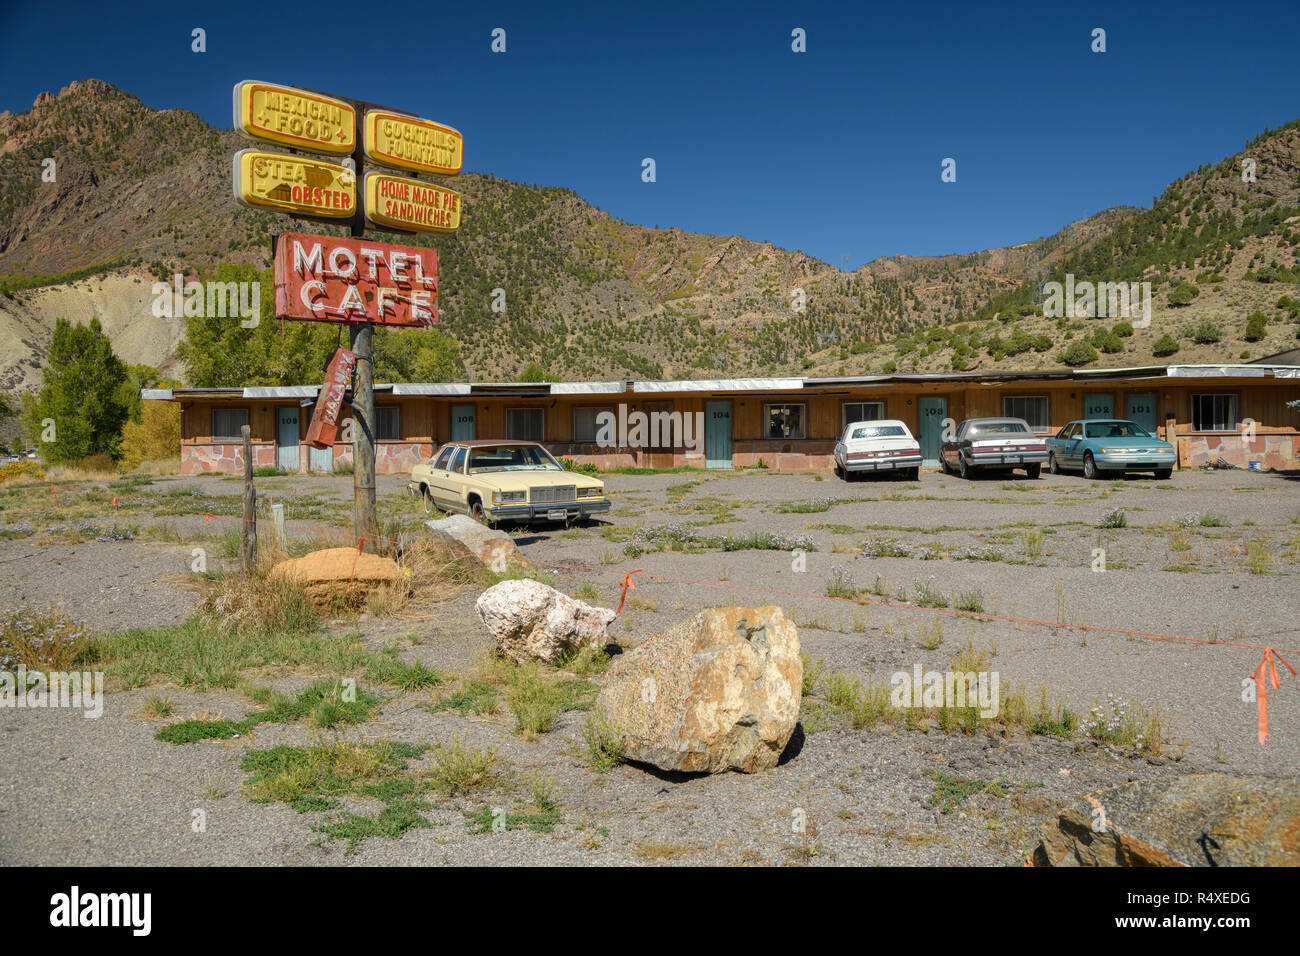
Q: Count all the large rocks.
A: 5